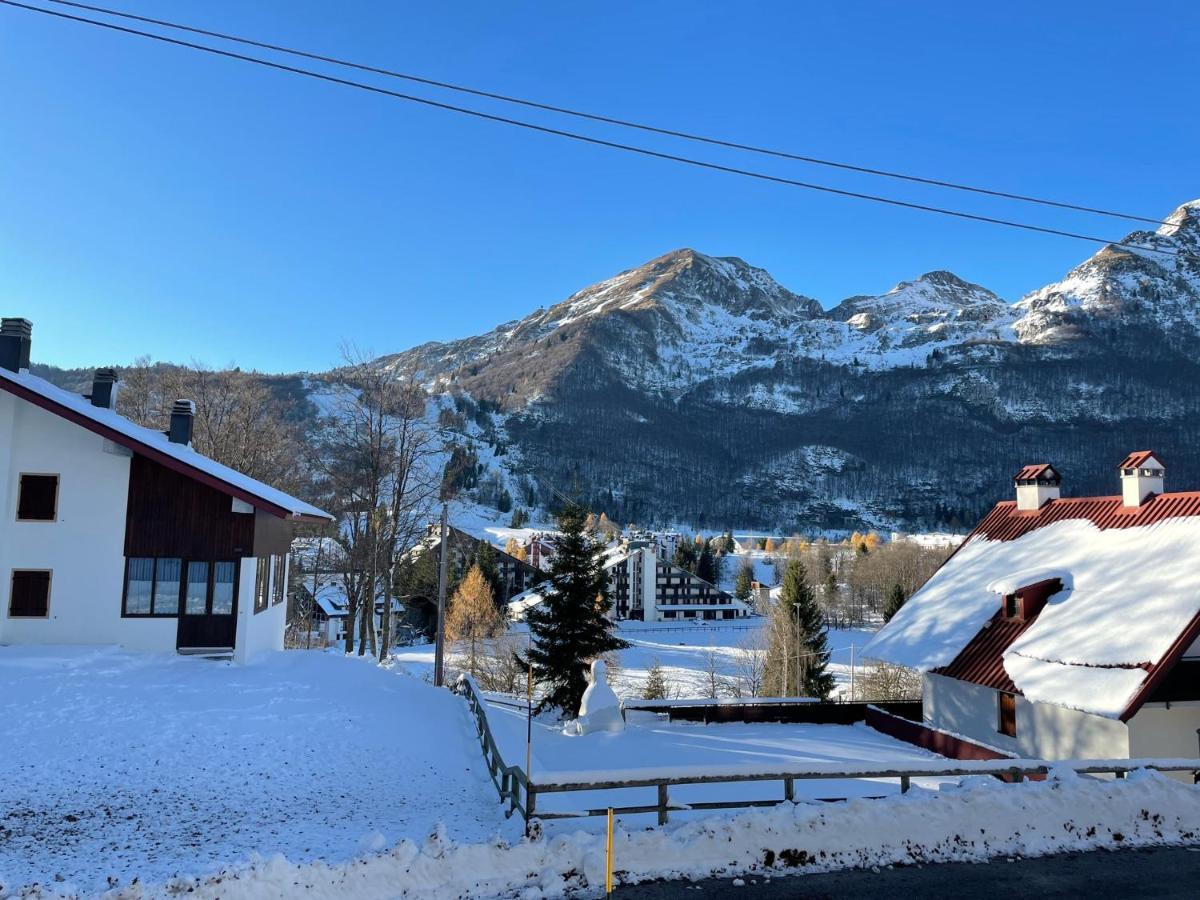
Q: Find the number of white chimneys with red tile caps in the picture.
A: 2